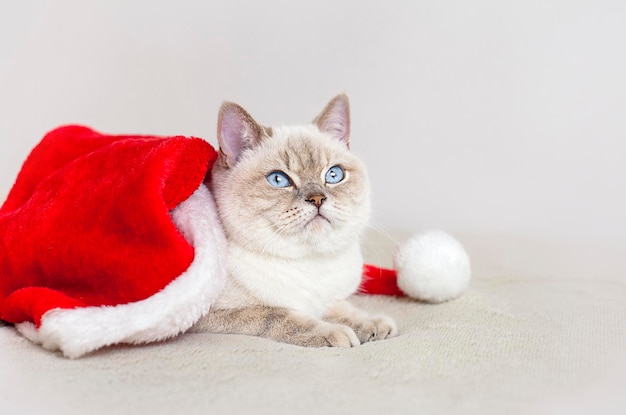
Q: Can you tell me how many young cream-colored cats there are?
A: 1